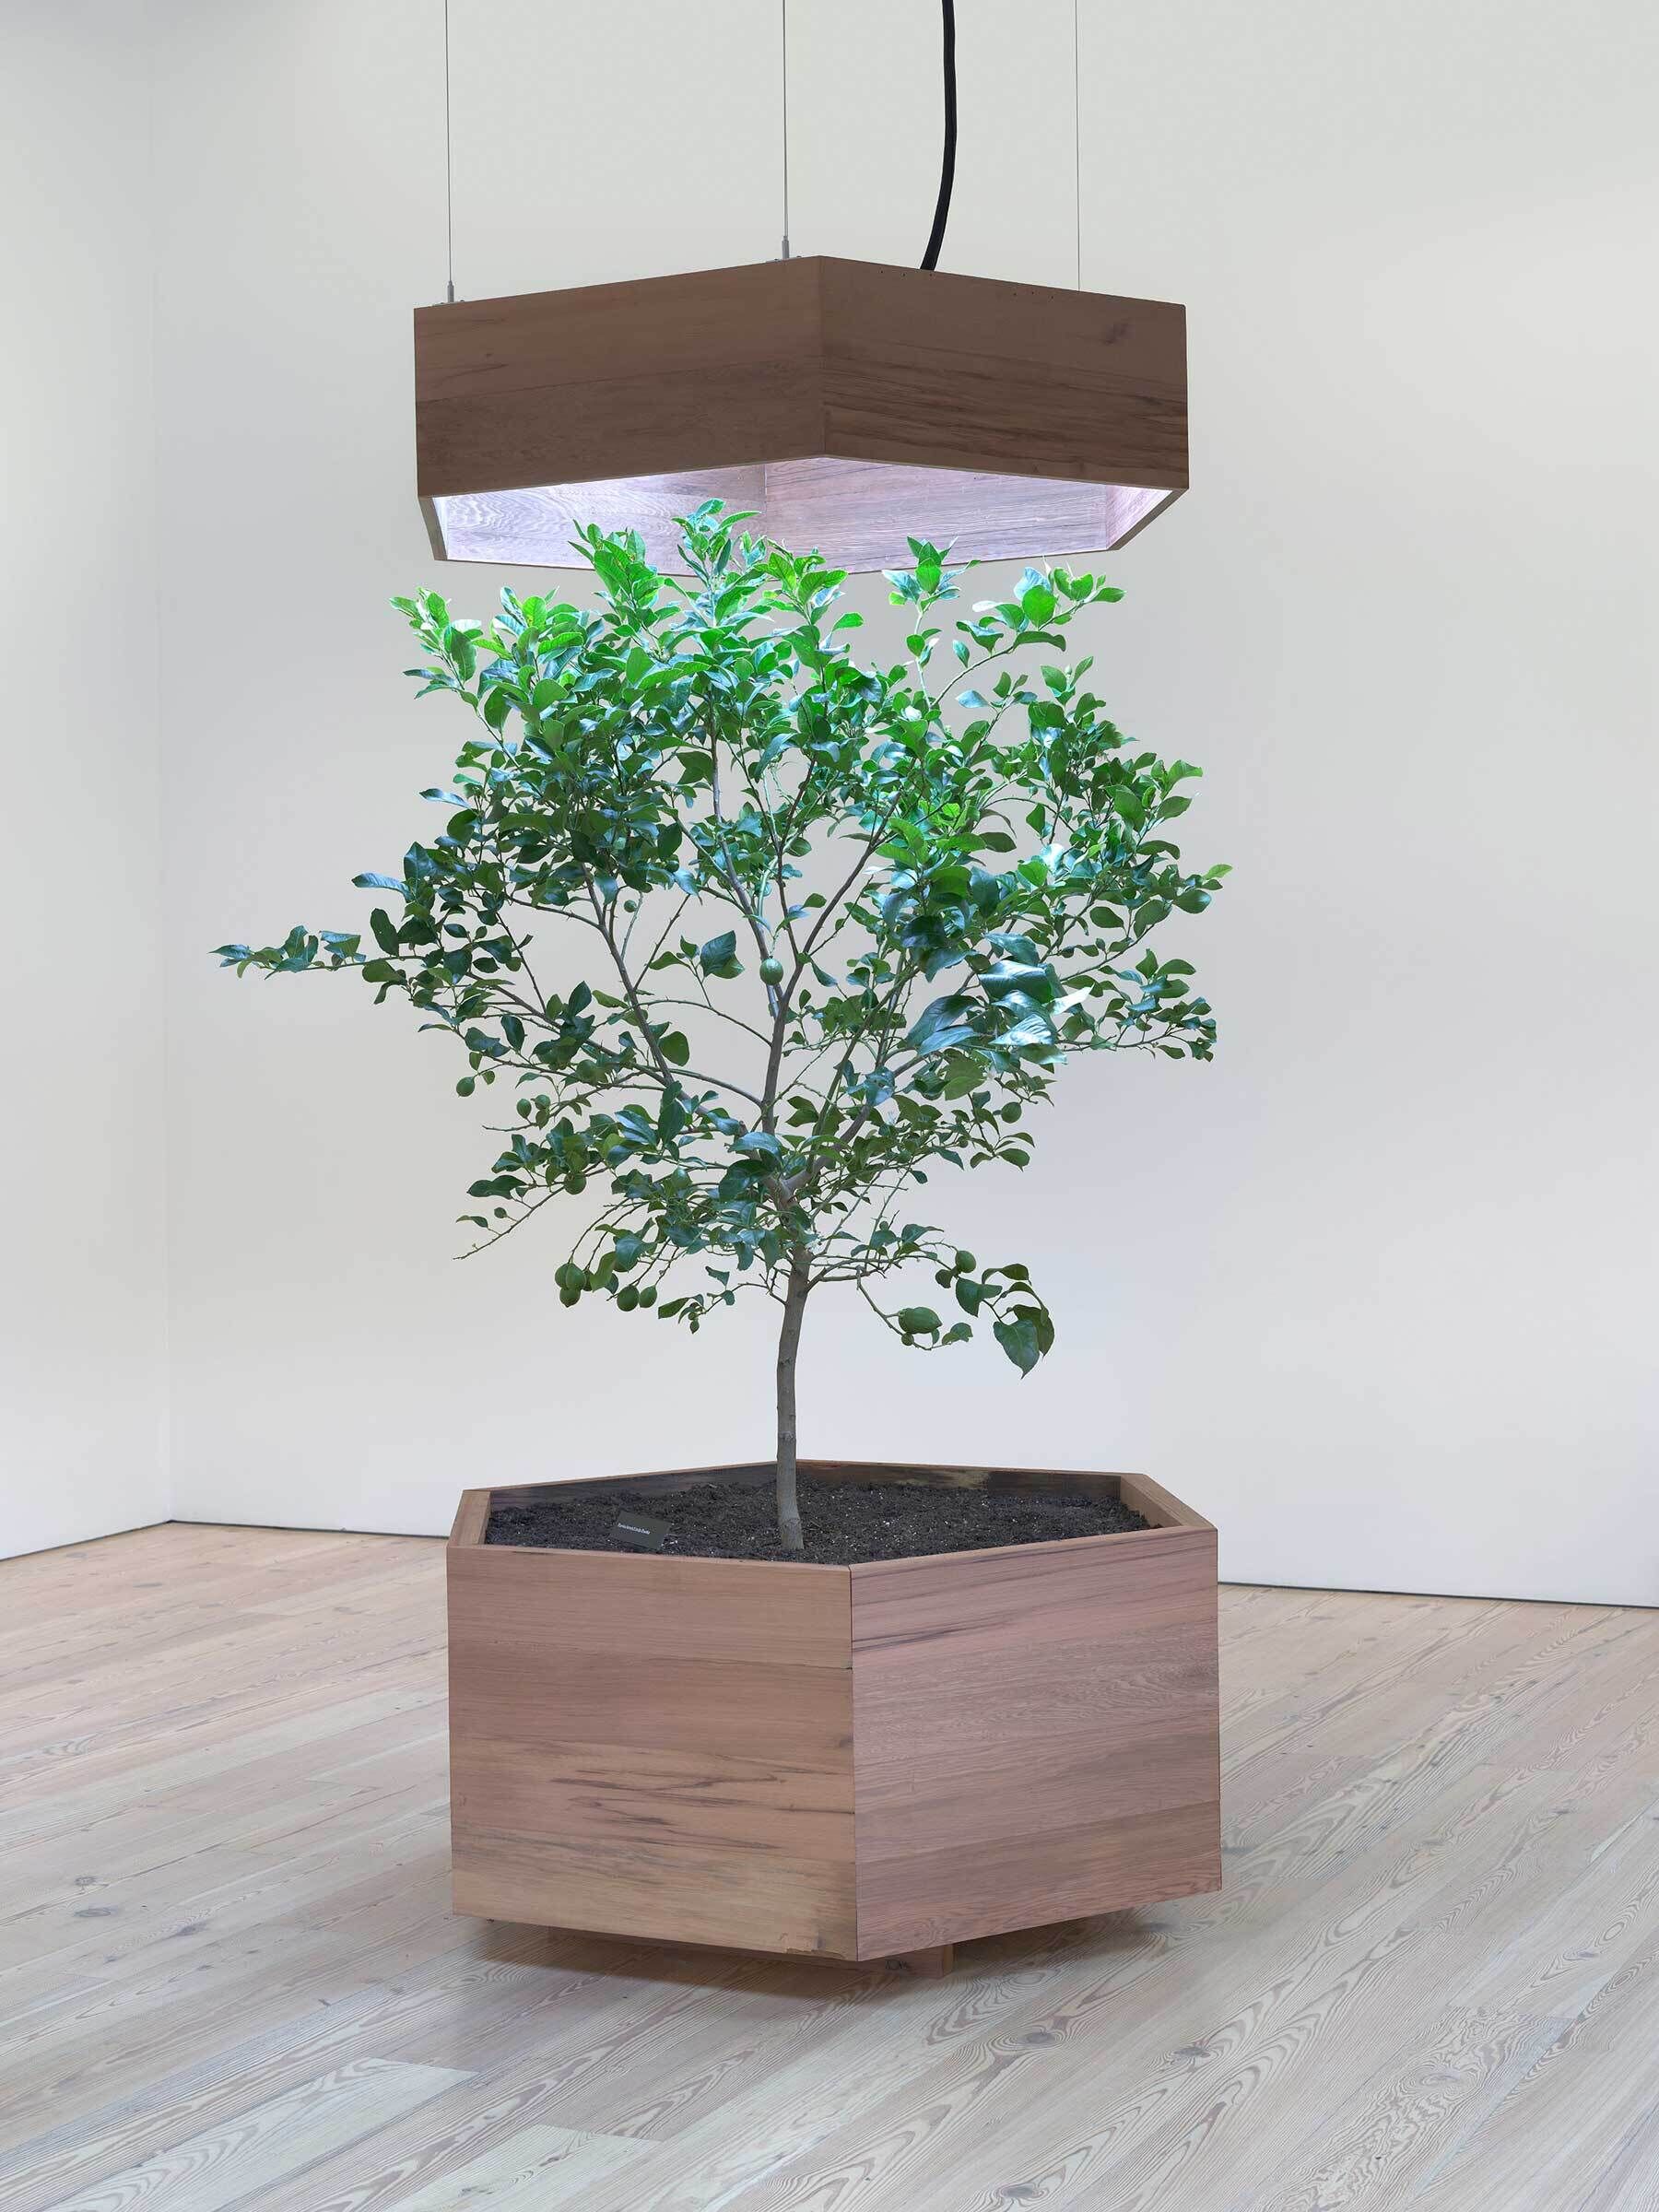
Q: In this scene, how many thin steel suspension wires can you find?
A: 3